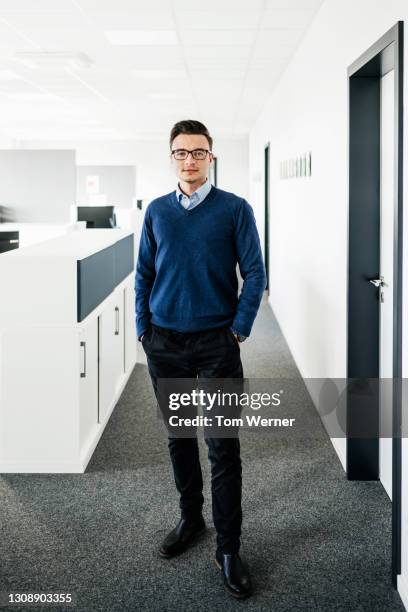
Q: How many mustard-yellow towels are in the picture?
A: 0